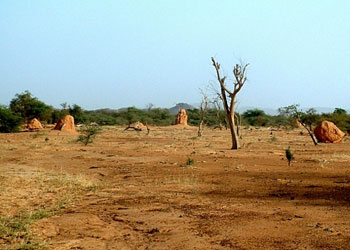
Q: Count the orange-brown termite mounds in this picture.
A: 5